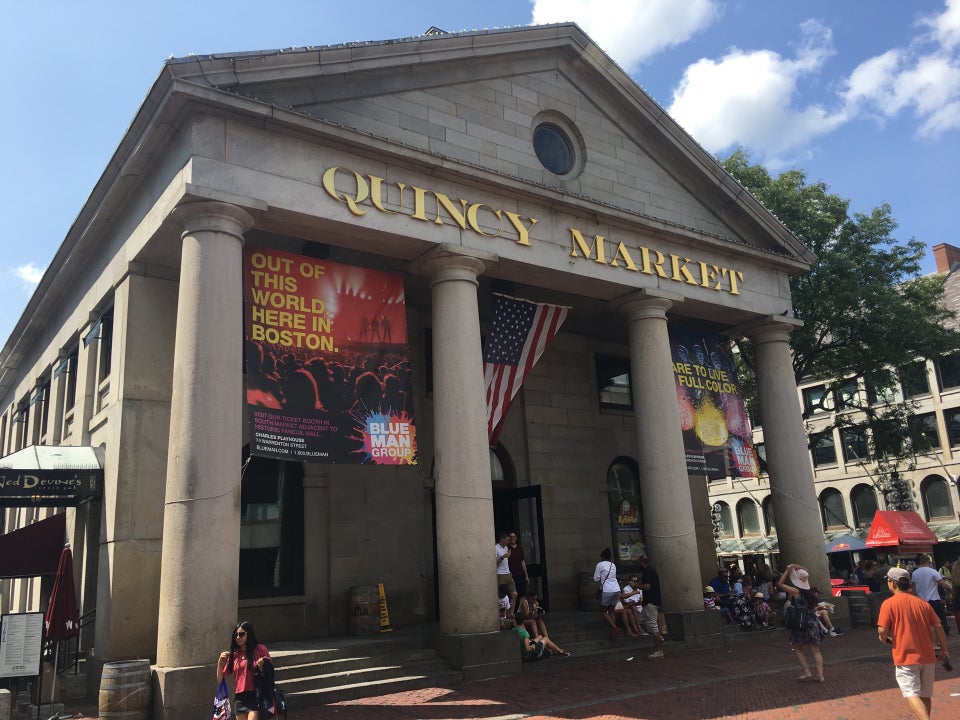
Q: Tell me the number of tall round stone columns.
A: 4